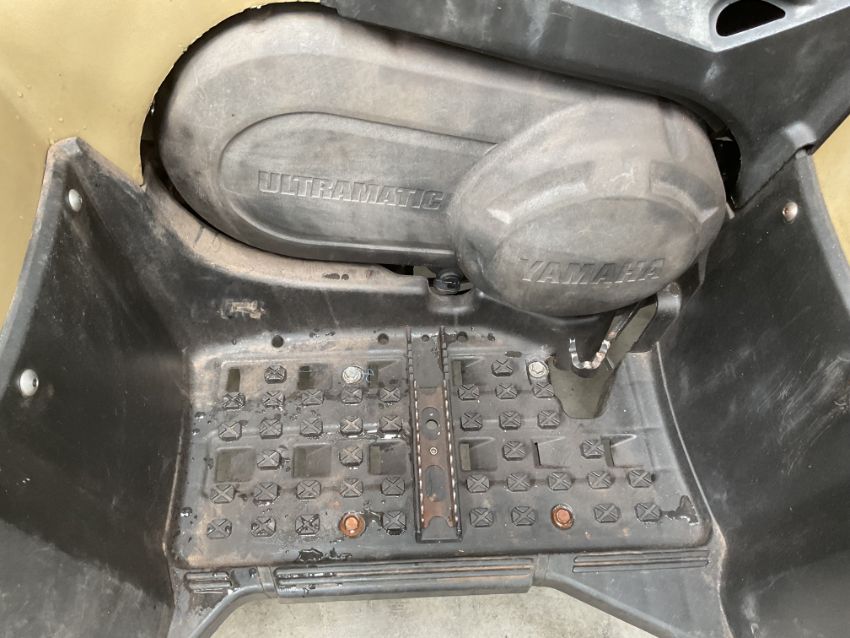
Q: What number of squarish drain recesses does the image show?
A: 10